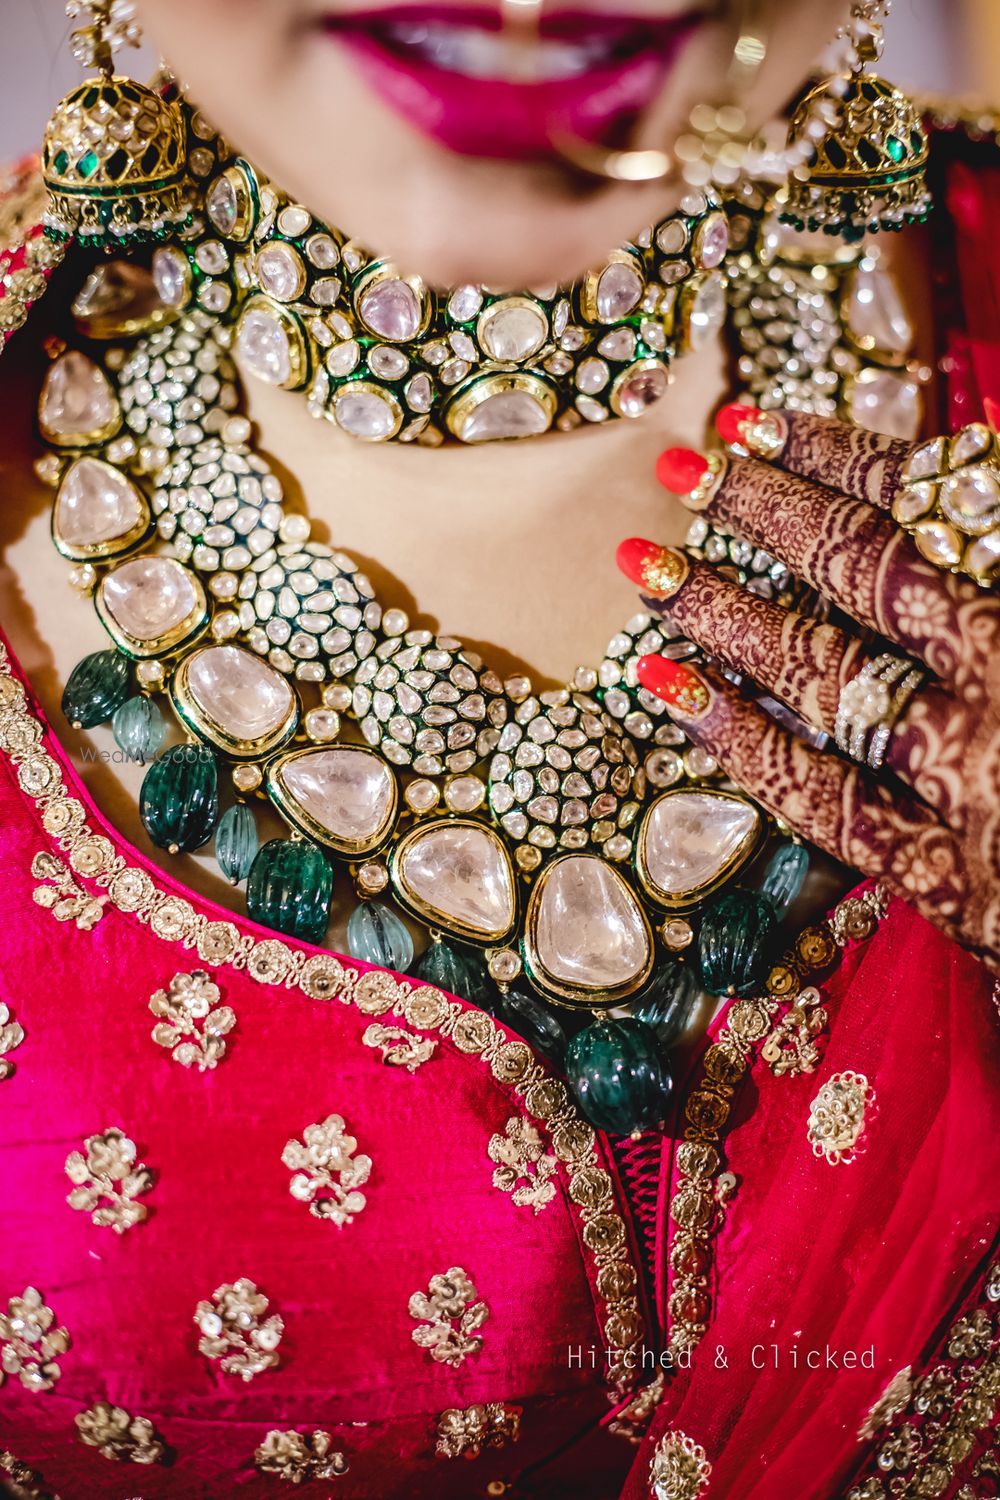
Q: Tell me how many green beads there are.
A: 12